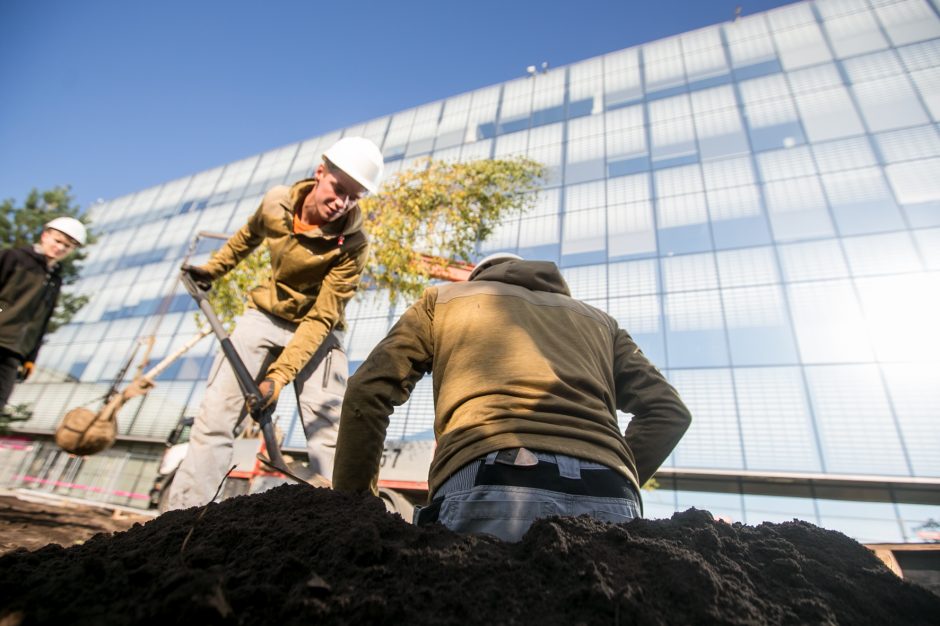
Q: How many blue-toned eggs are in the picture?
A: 0